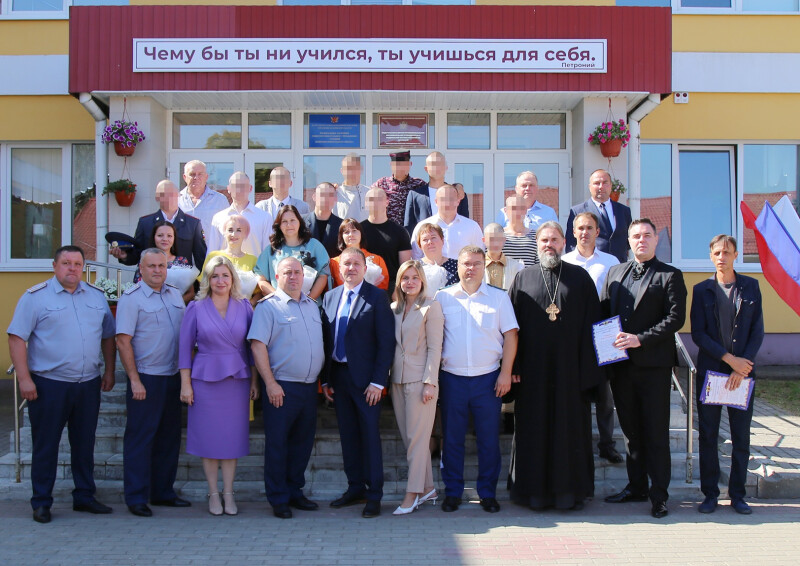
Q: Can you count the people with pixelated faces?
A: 11